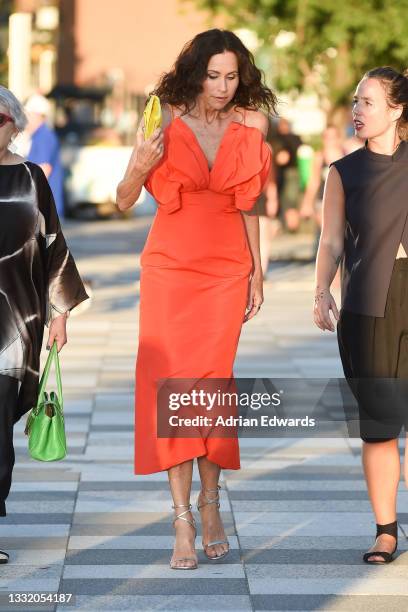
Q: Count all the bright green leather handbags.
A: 1